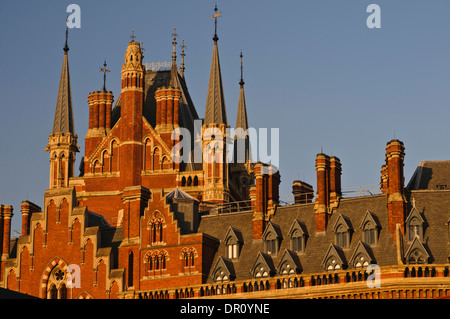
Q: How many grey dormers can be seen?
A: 12